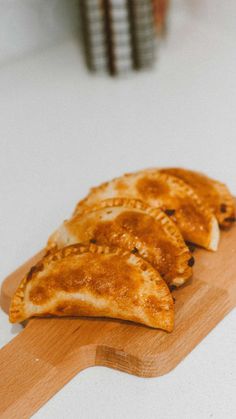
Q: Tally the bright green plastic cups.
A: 0